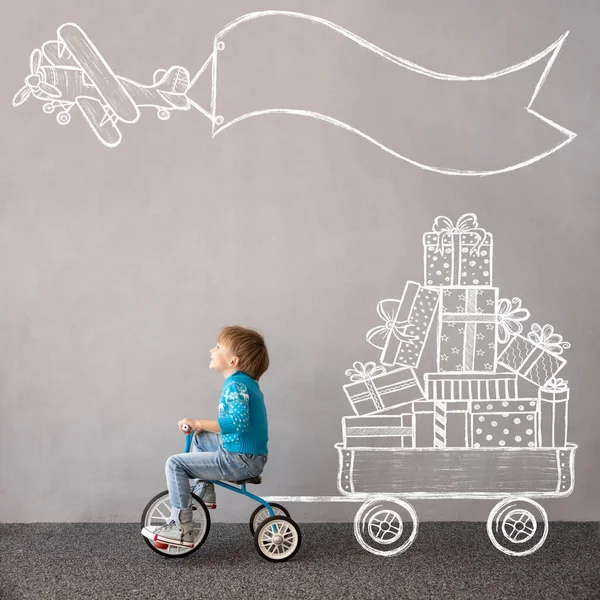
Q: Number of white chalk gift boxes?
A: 10